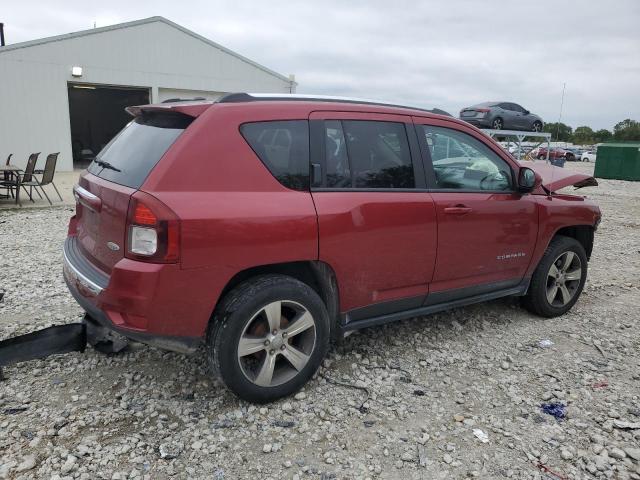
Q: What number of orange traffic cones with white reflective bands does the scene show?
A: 0